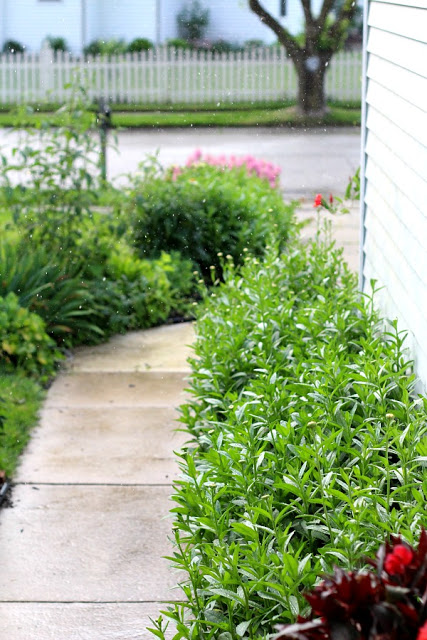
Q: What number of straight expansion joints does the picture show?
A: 4